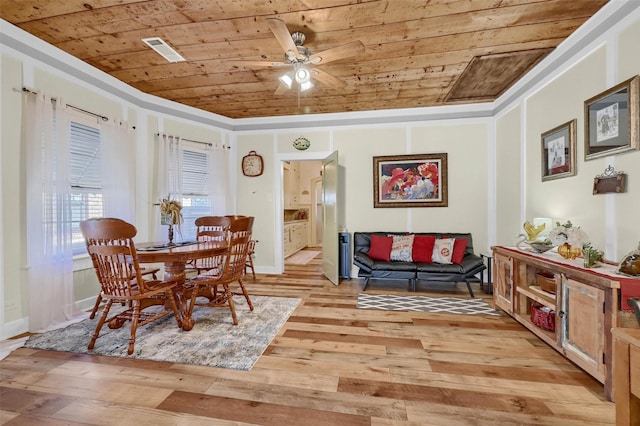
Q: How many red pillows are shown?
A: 3